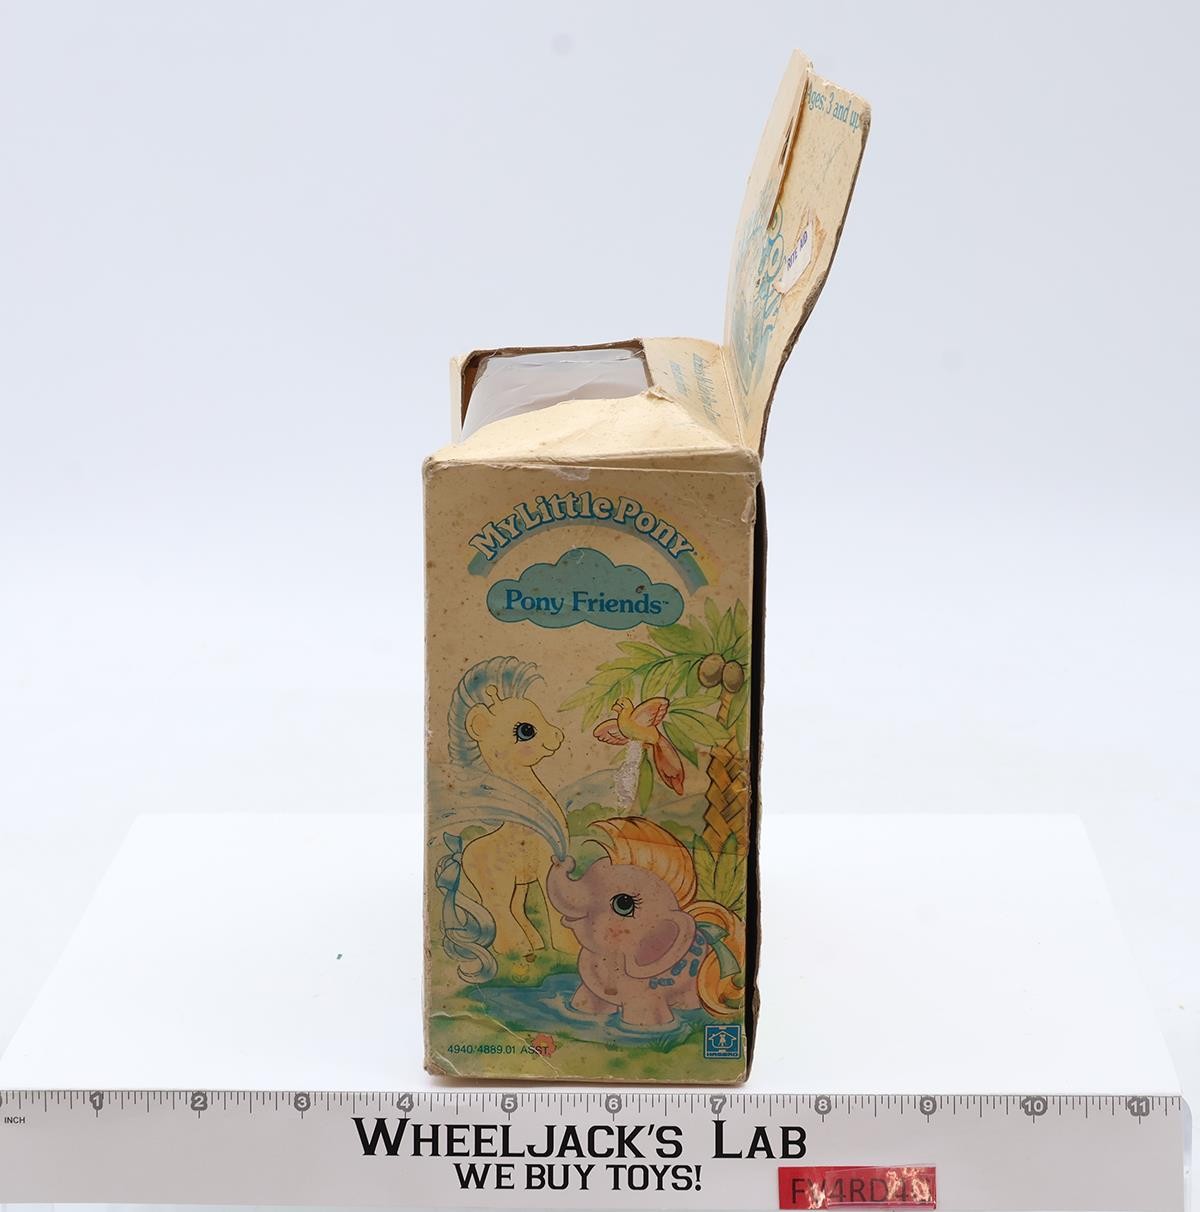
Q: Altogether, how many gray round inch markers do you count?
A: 11